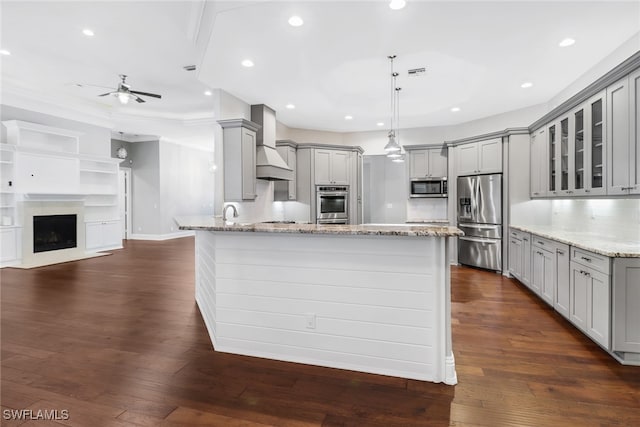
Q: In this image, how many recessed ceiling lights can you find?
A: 12